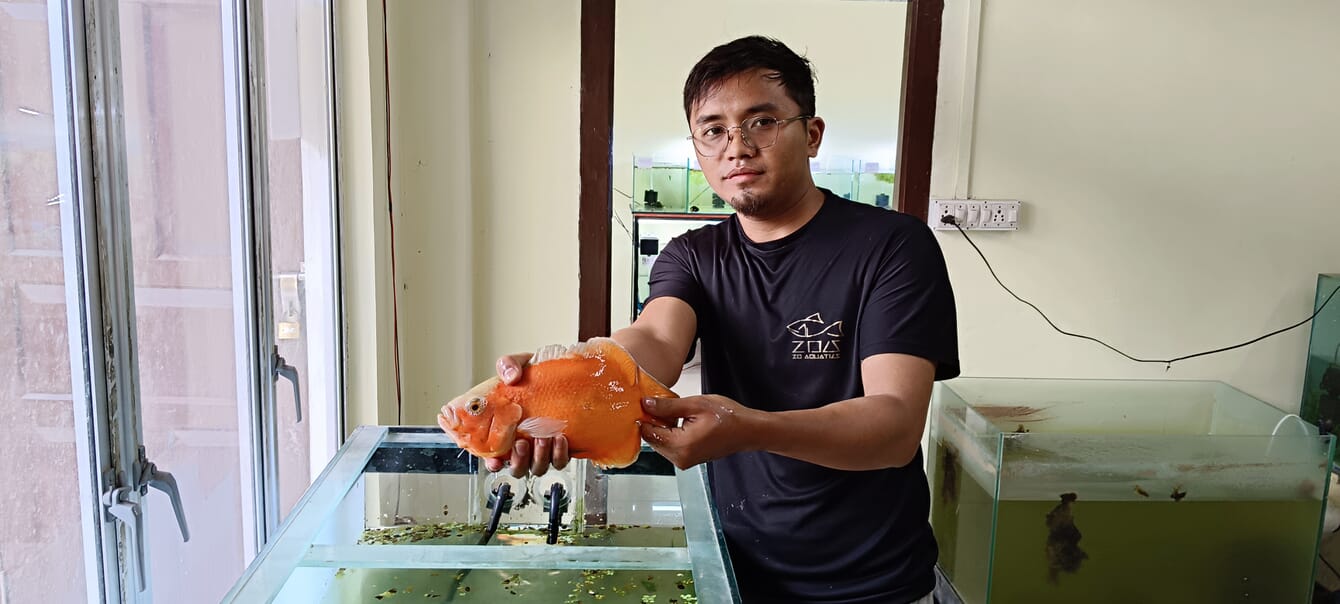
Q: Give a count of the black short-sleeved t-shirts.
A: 1